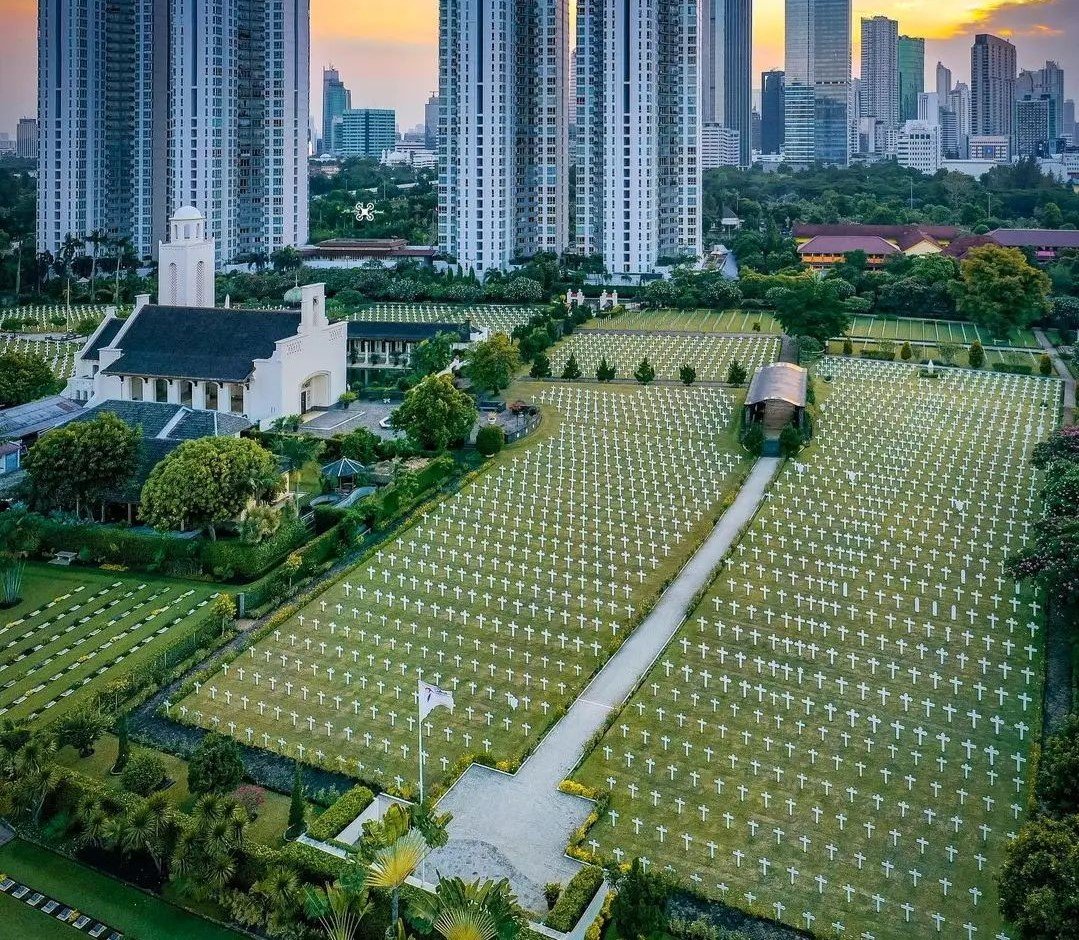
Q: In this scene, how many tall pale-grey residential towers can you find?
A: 4